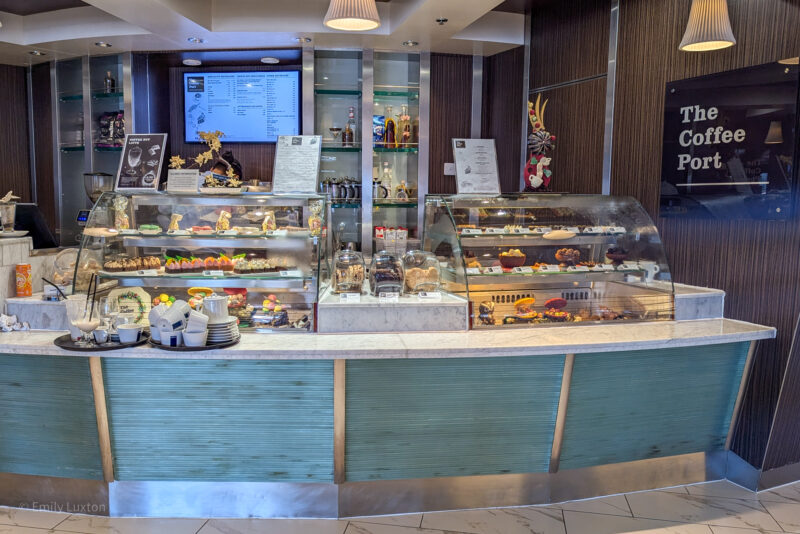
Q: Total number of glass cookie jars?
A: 3